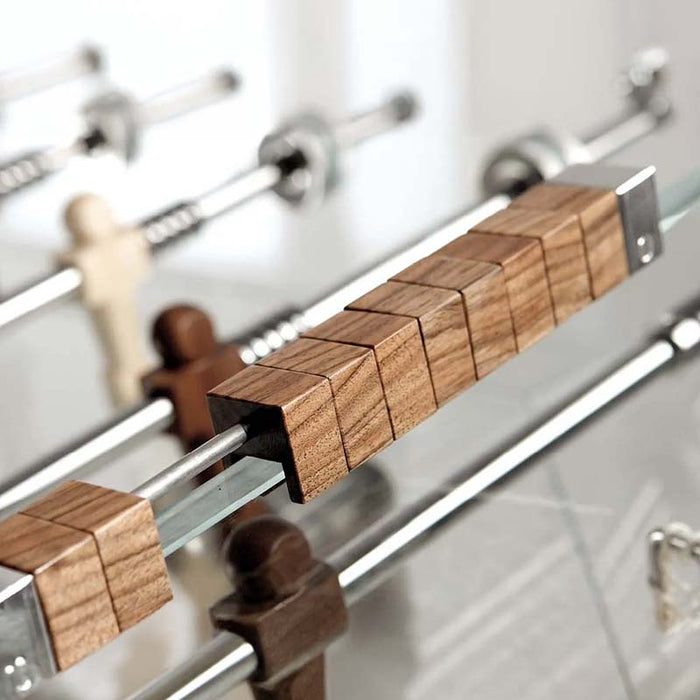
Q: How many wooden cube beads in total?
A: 10